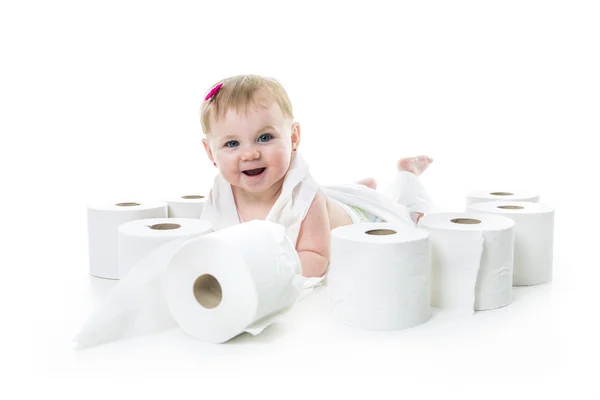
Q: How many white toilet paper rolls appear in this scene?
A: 8